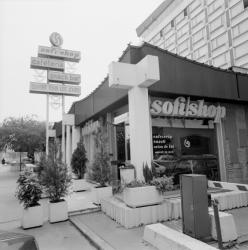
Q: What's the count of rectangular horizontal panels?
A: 4